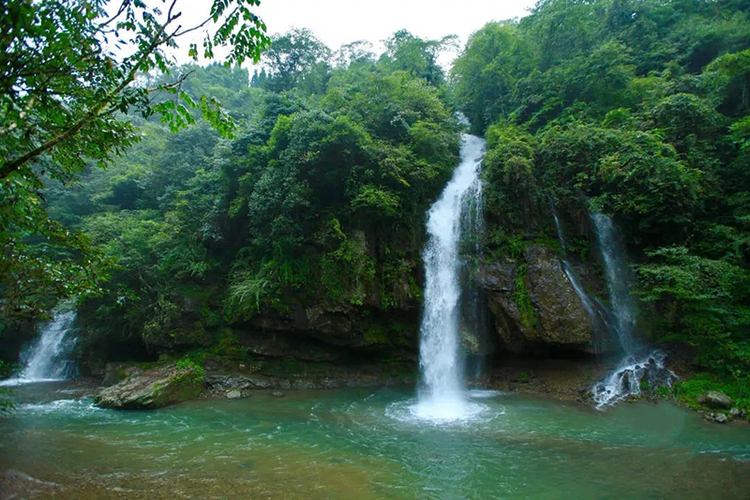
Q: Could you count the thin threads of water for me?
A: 2